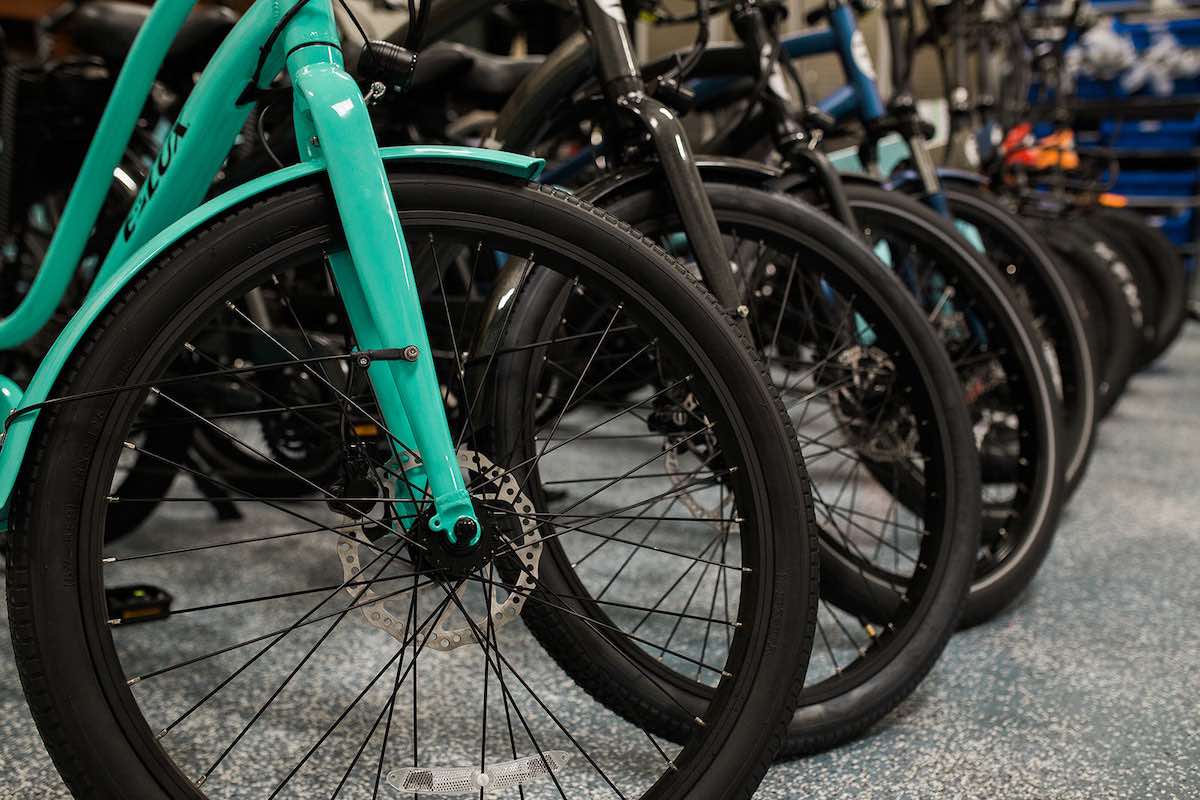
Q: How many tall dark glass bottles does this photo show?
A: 0